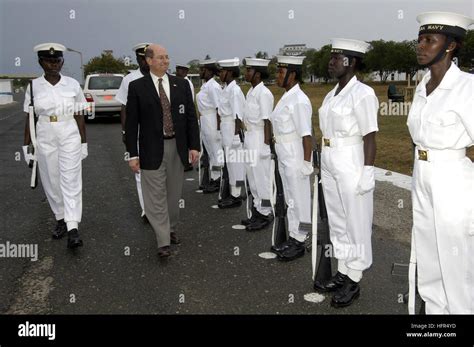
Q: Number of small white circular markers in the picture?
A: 6